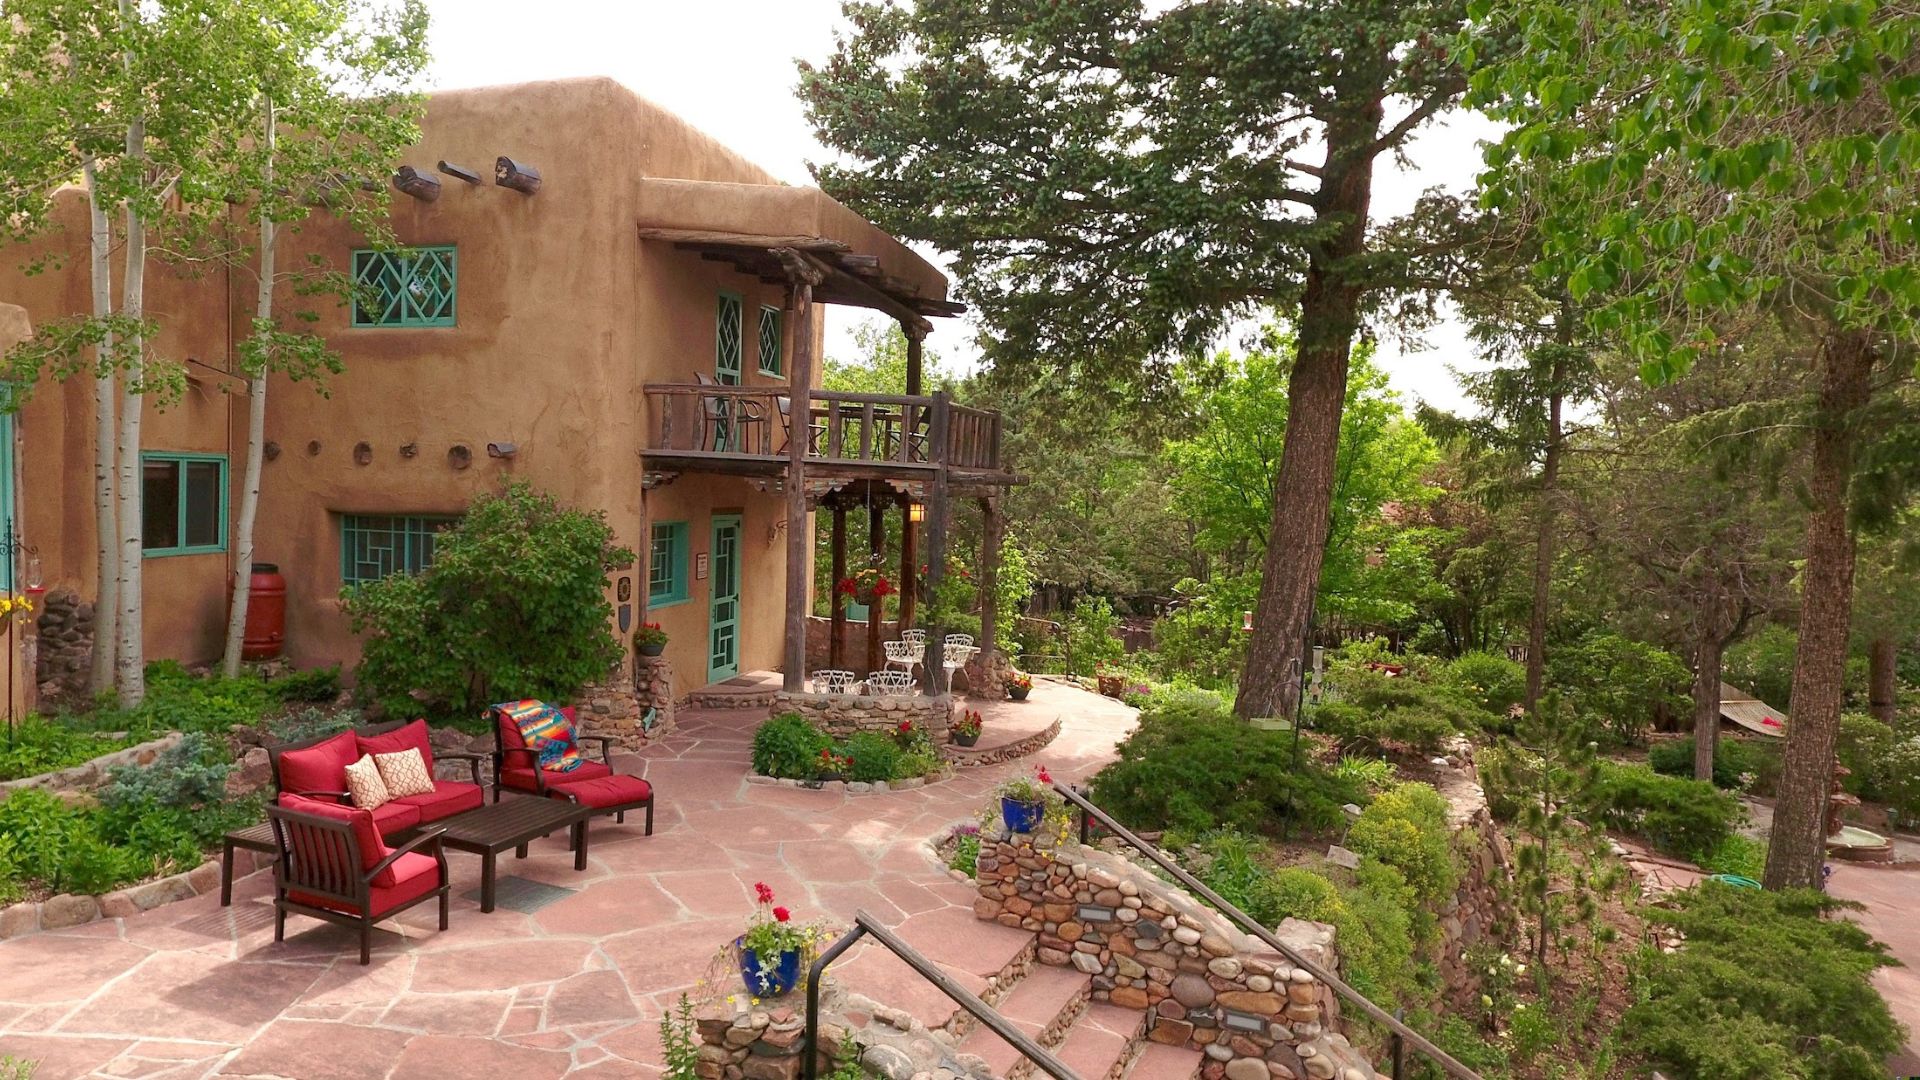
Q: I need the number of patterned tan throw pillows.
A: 2